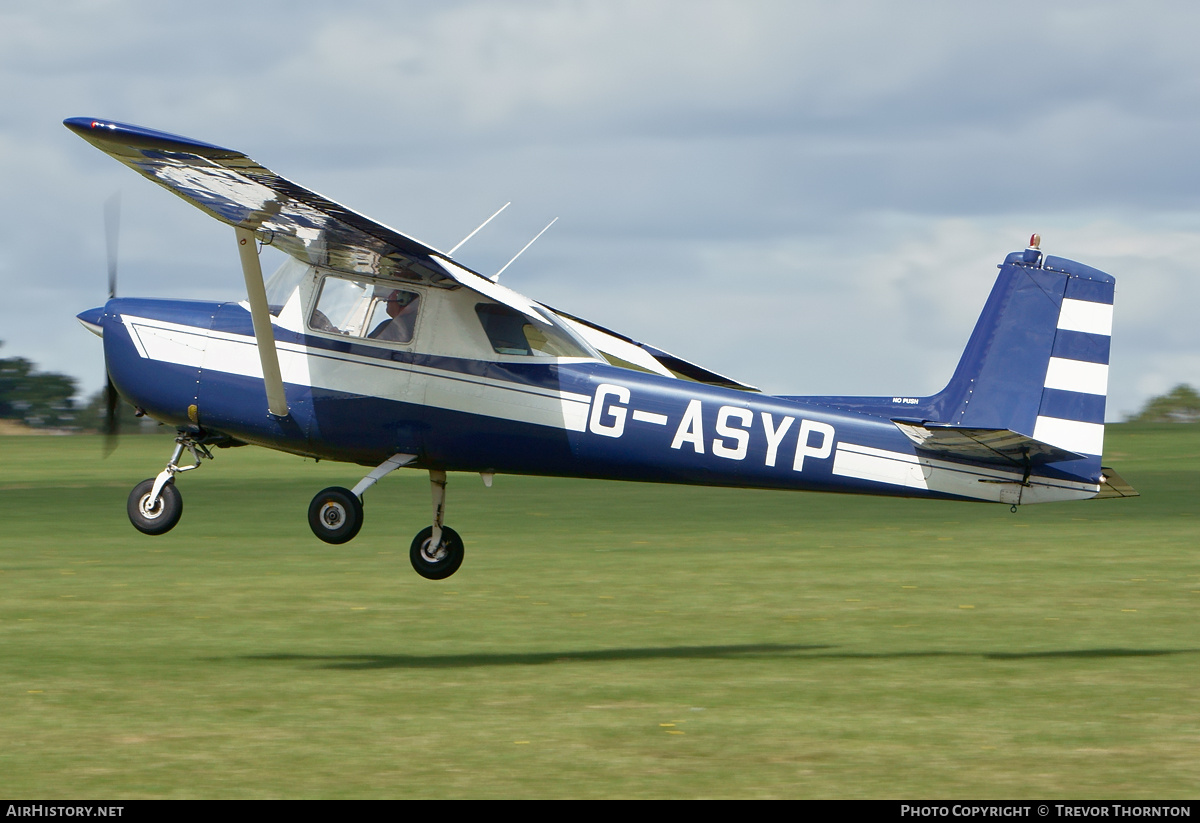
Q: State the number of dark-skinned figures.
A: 0